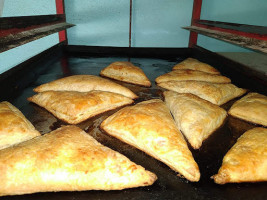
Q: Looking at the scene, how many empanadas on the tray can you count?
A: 12